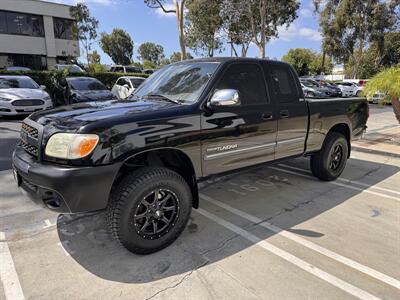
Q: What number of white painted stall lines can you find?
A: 5